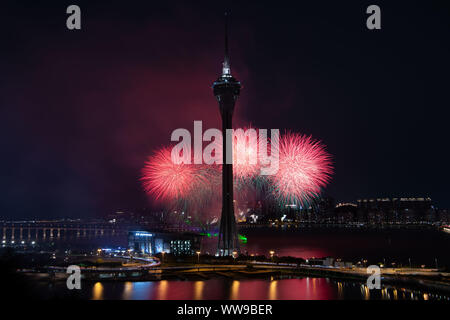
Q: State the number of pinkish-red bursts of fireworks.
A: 3